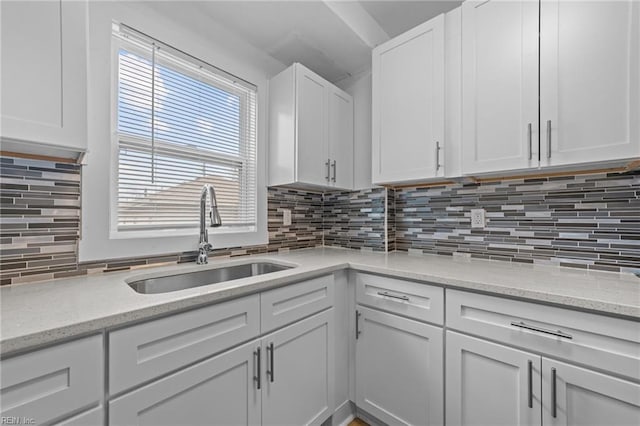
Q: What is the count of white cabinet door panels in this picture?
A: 11